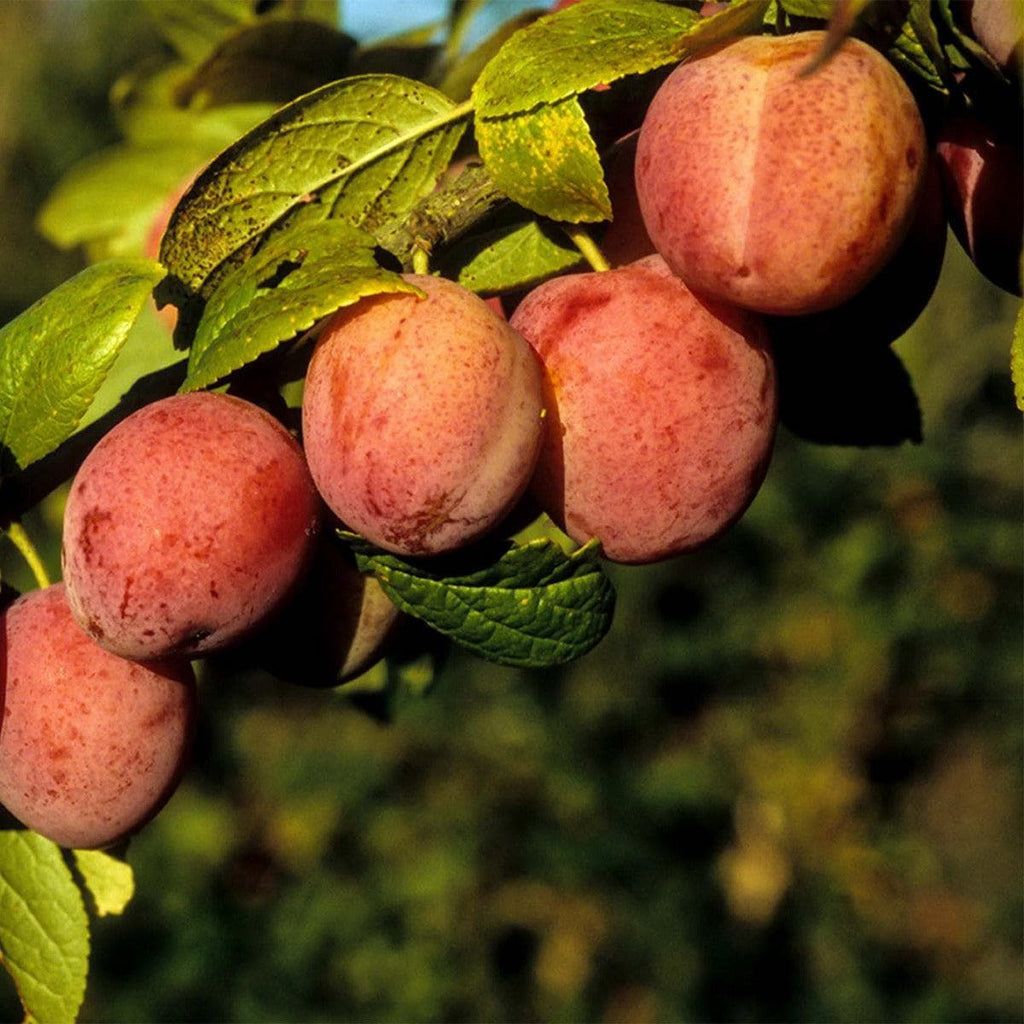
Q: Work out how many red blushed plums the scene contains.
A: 5